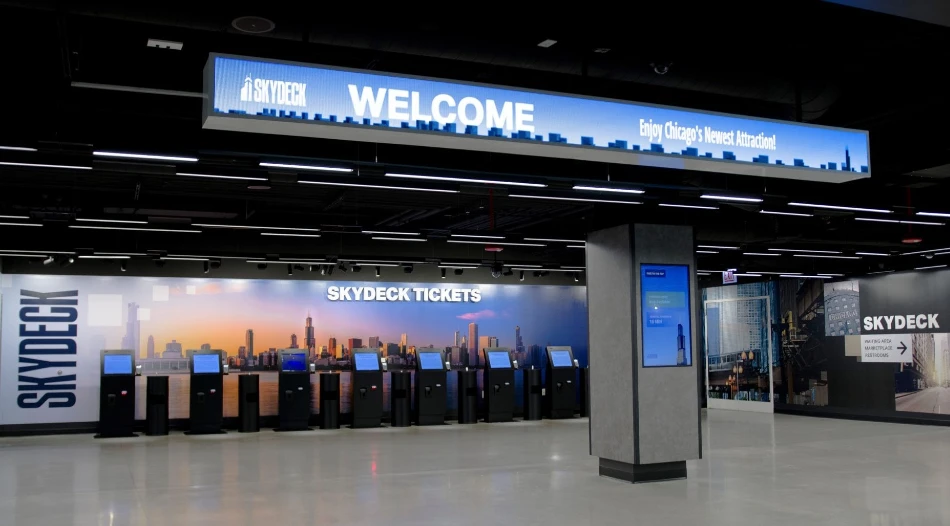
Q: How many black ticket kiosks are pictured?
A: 7